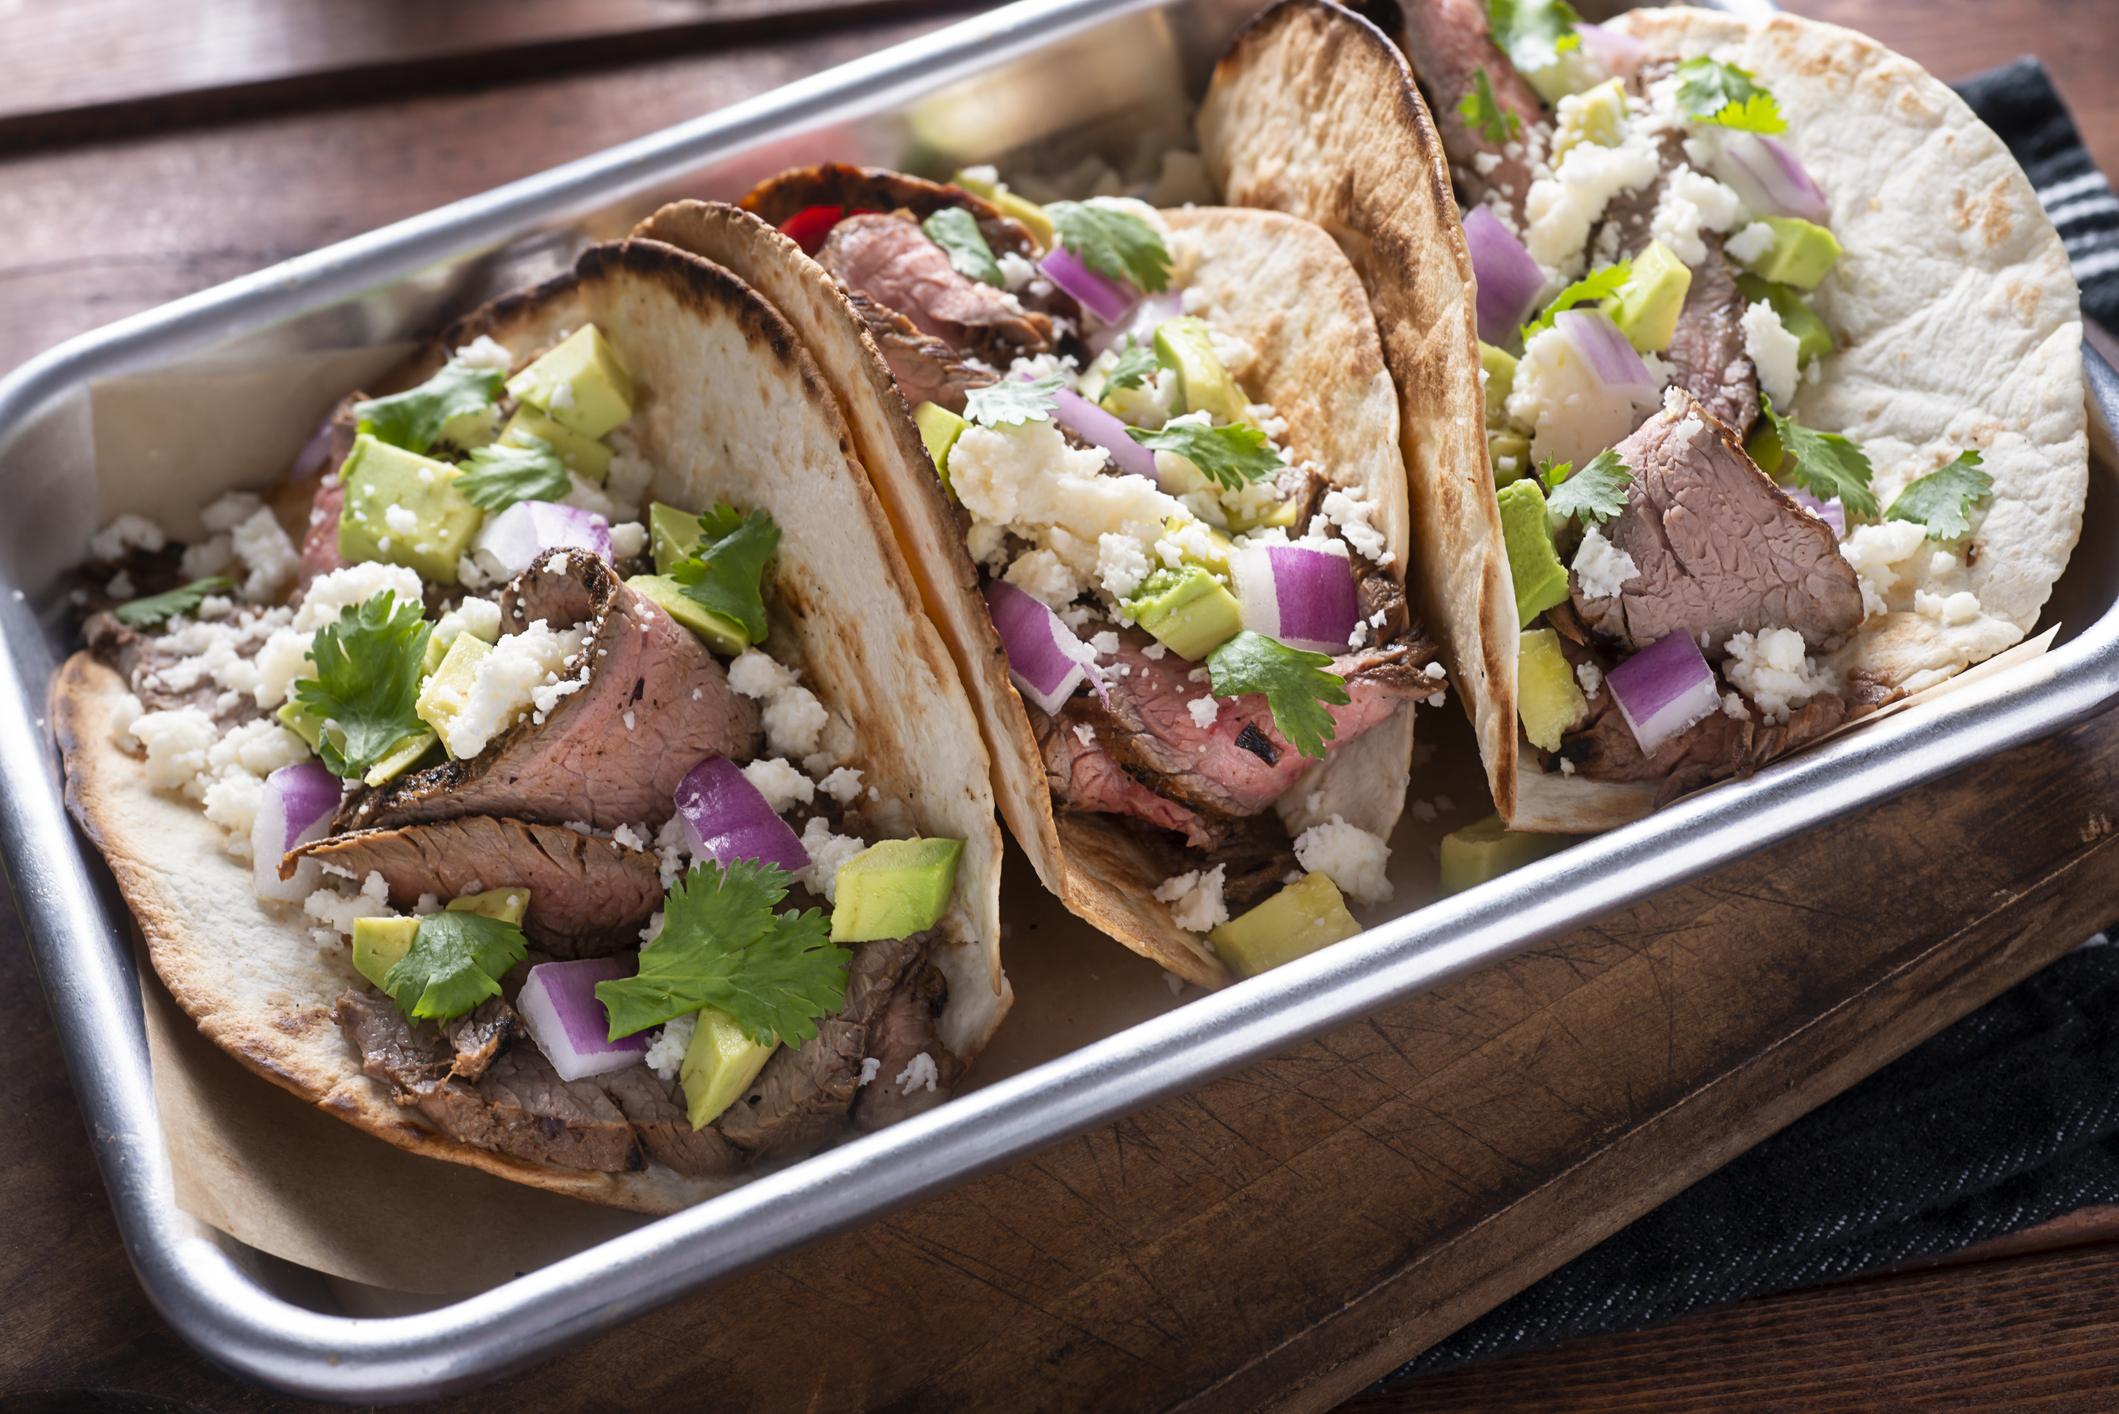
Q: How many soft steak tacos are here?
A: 3